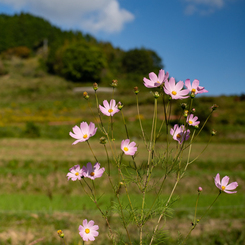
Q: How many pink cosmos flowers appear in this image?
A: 12